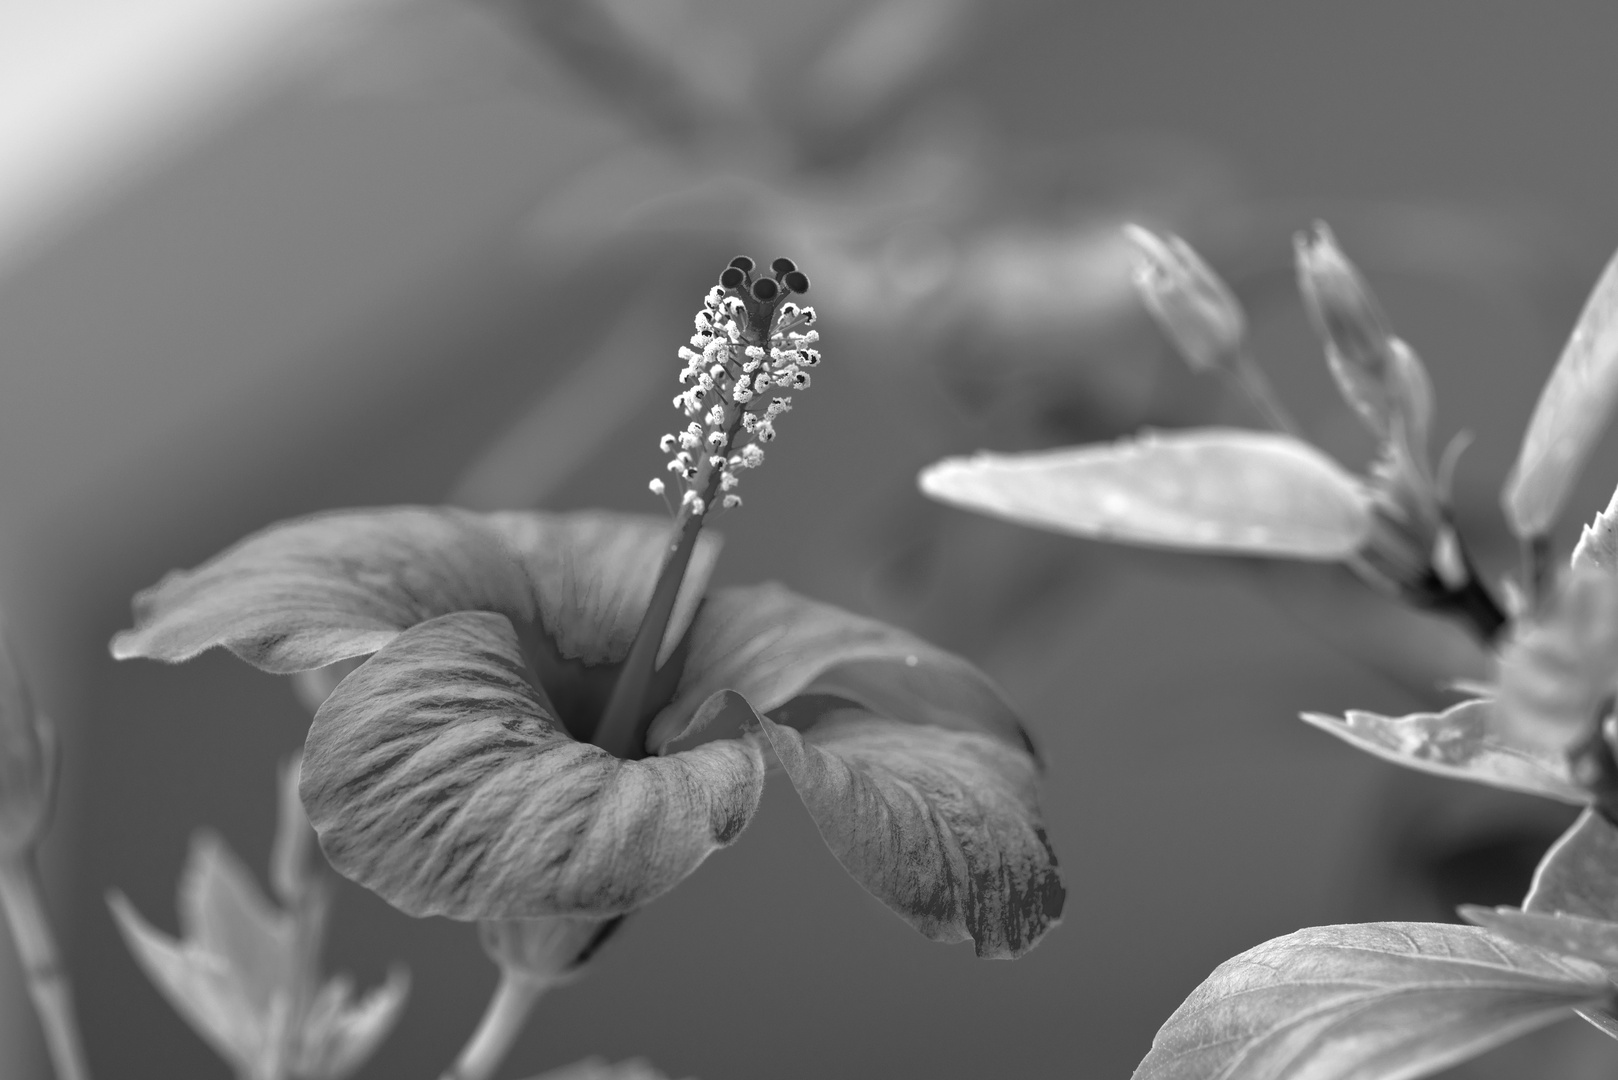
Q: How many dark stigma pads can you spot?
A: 5